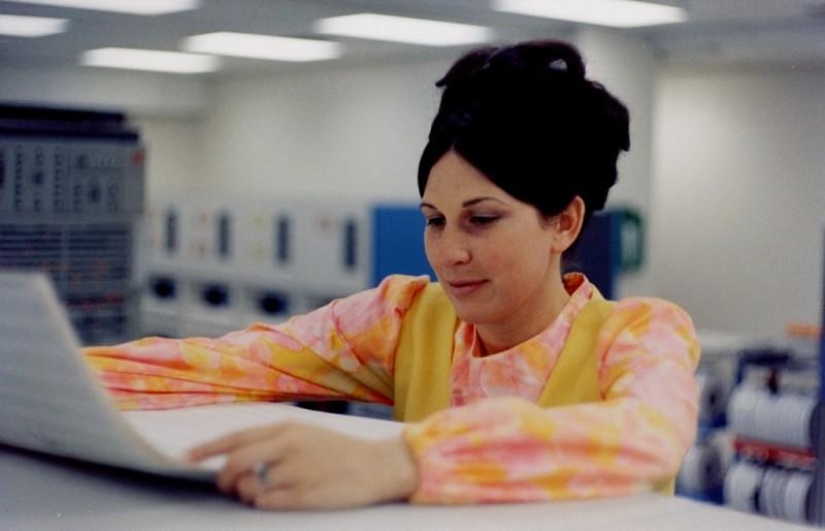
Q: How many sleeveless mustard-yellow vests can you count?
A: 1